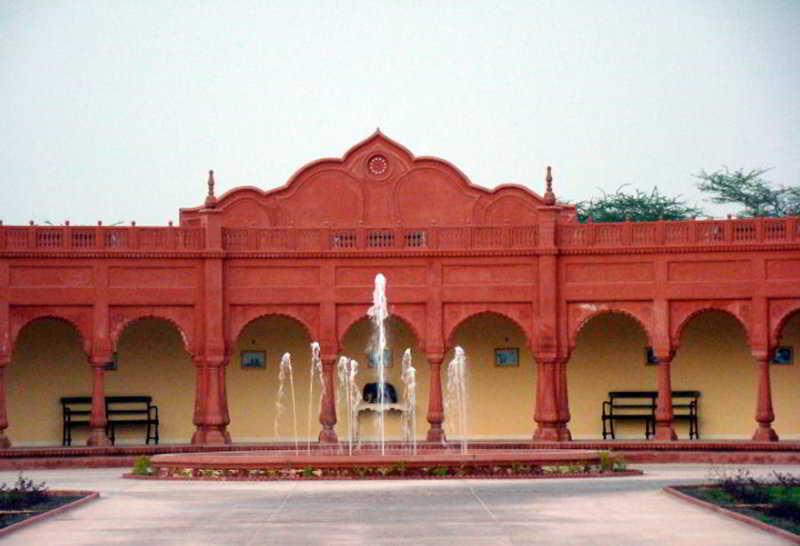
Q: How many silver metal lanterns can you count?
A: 0